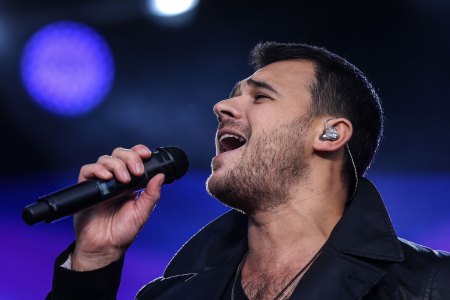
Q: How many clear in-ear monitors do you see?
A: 1